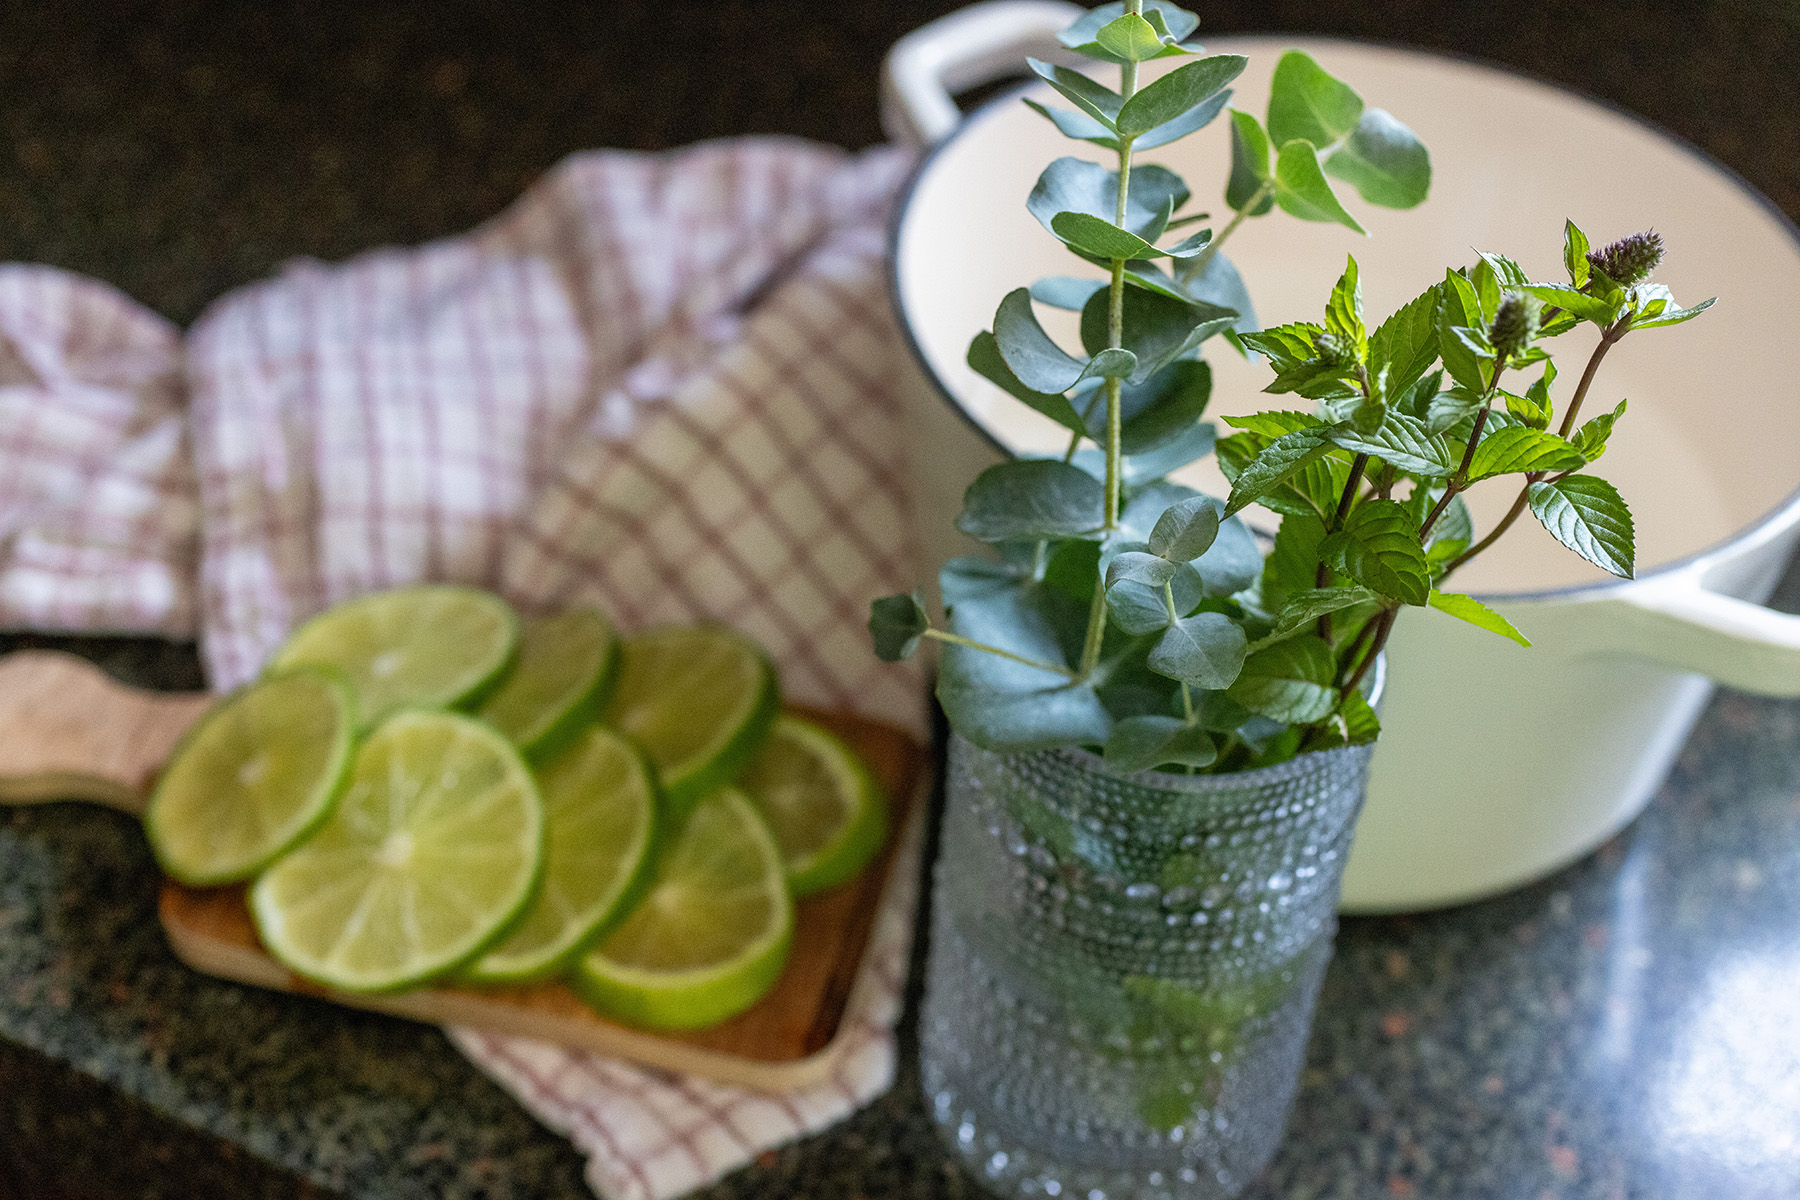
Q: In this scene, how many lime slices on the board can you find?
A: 8